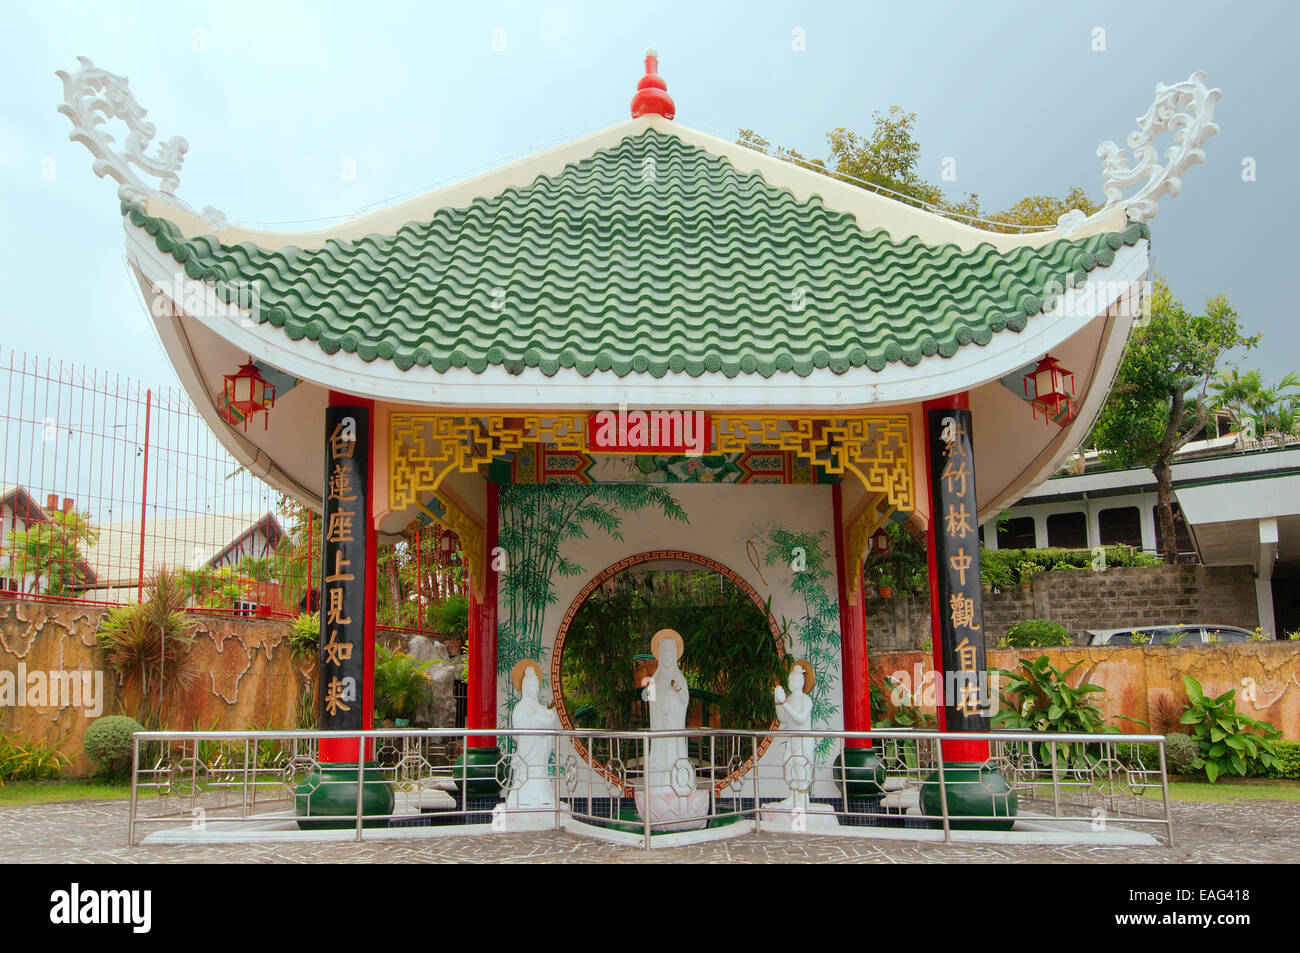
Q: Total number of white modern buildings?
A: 1